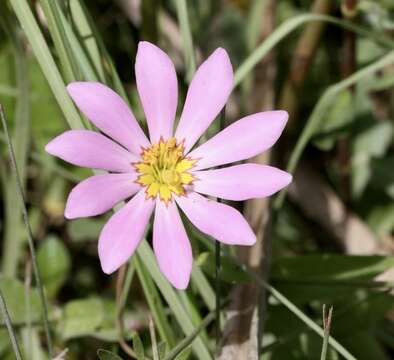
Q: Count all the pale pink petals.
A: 10